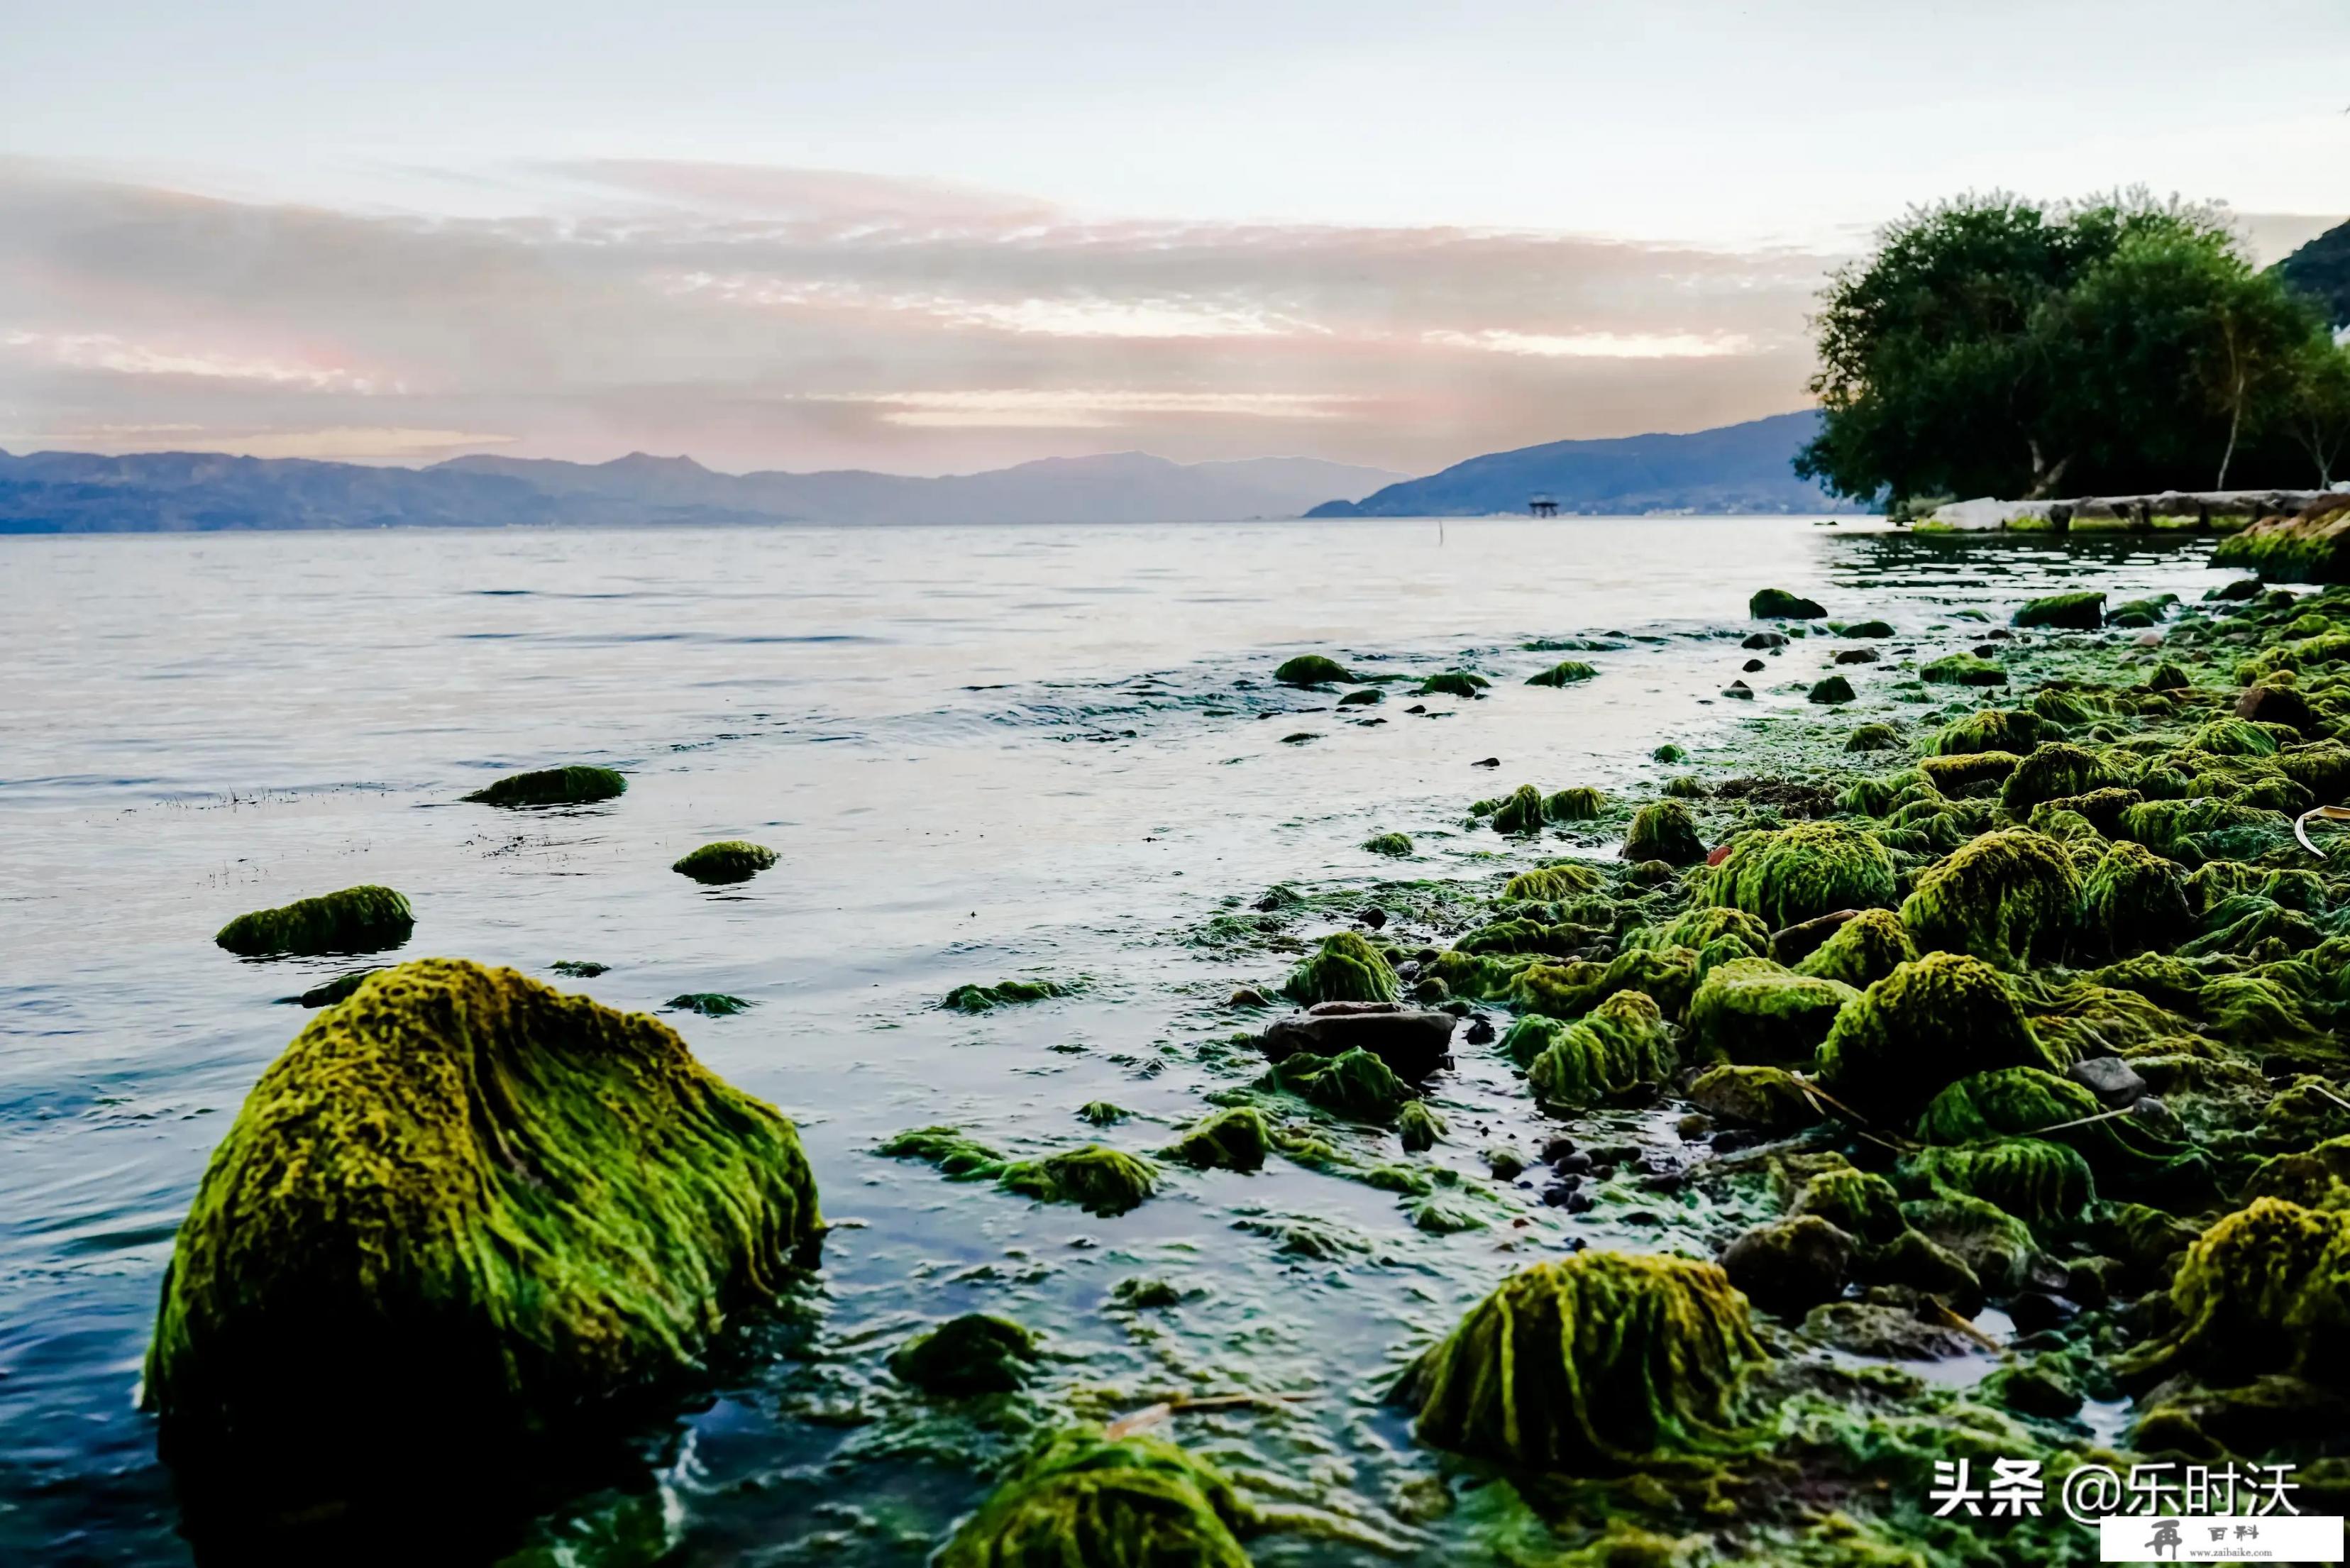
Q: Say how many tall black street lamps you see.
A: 0